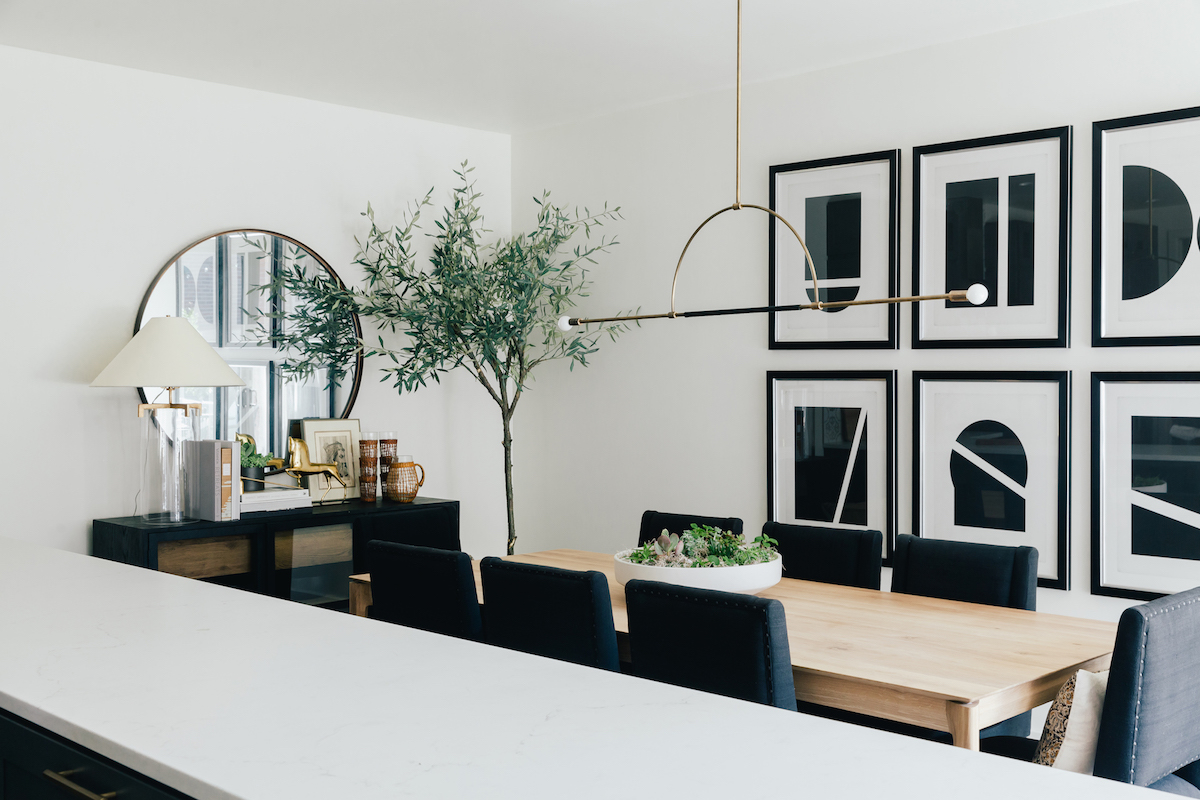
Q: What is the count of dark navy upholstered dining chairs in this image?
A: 8